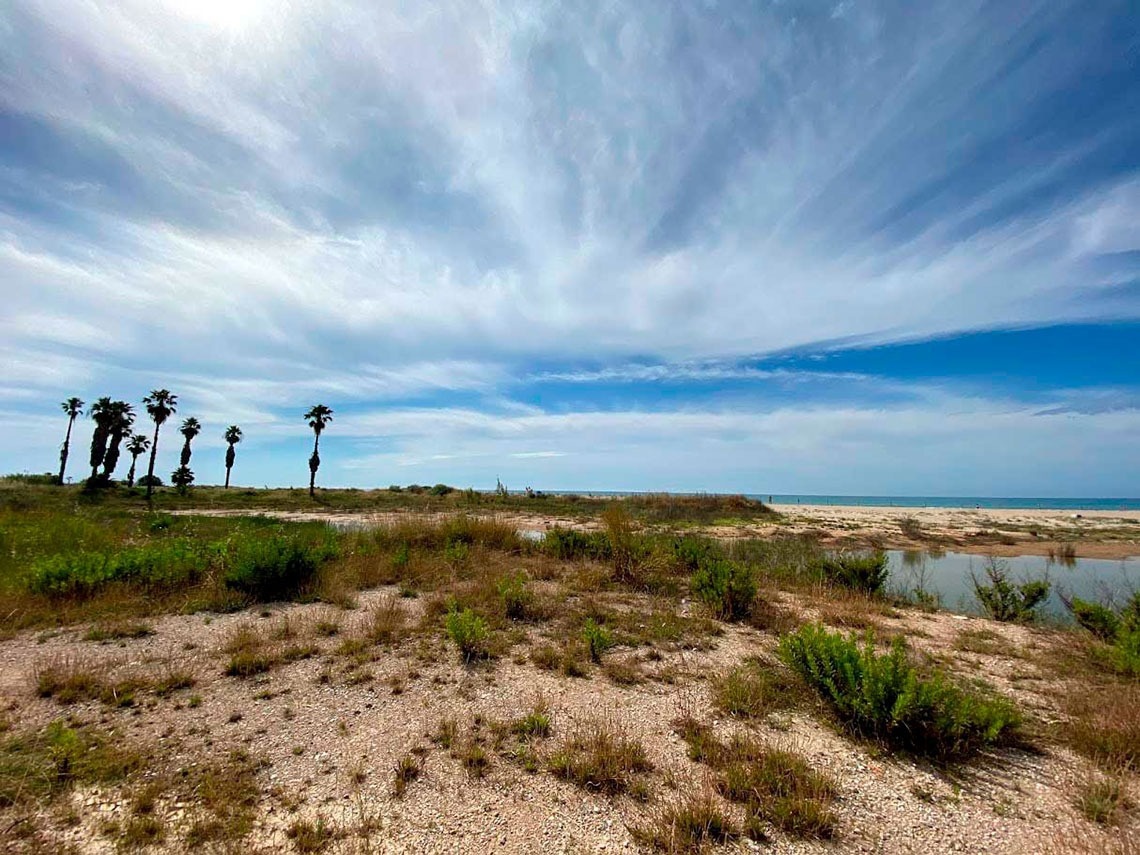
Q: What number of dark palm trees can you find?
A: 8